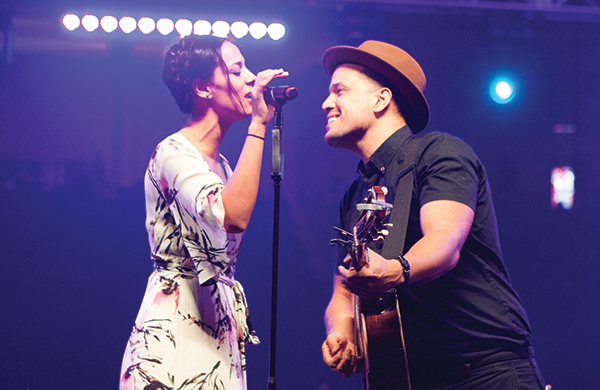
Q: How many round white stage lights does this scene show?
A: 12